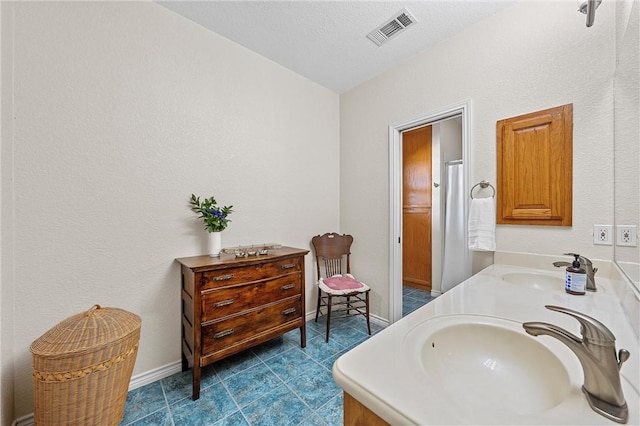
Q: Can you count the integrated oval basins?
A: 2